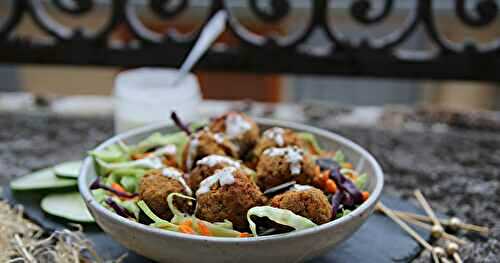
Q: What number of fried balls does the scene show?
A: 8